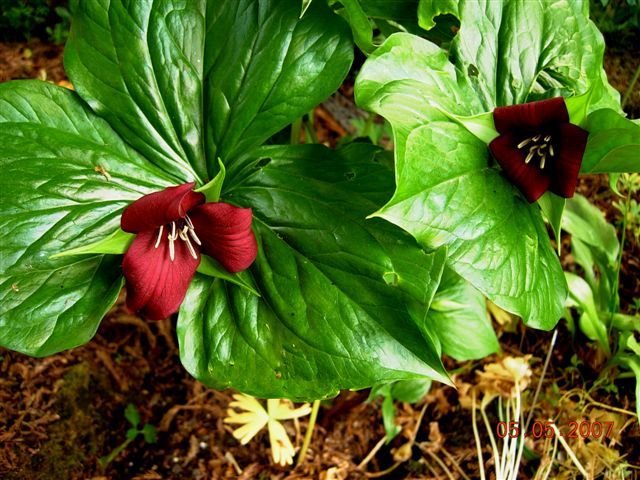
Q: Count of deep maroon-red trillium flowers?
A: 2